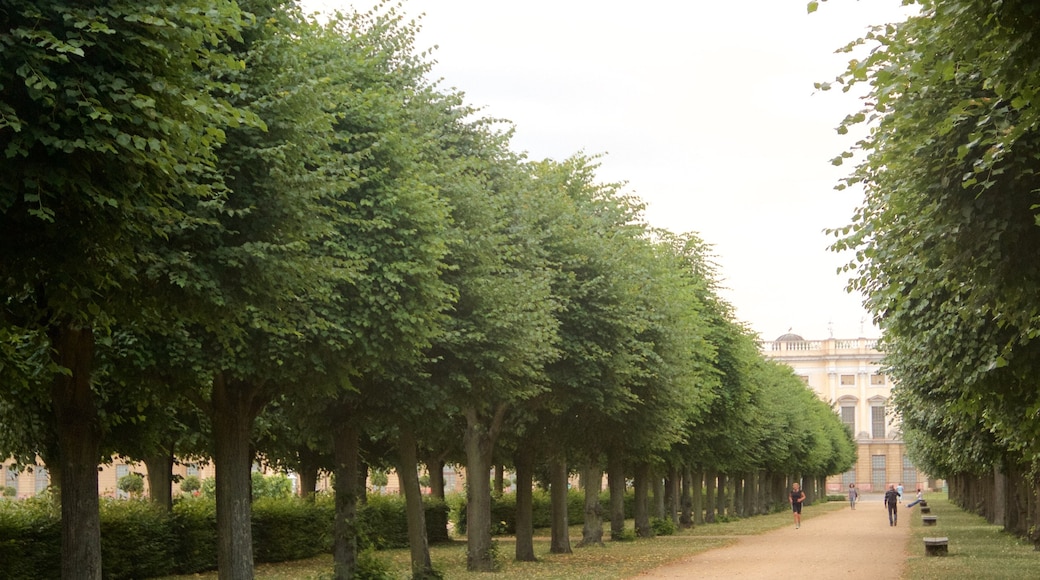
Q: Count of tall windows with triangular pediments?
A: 1